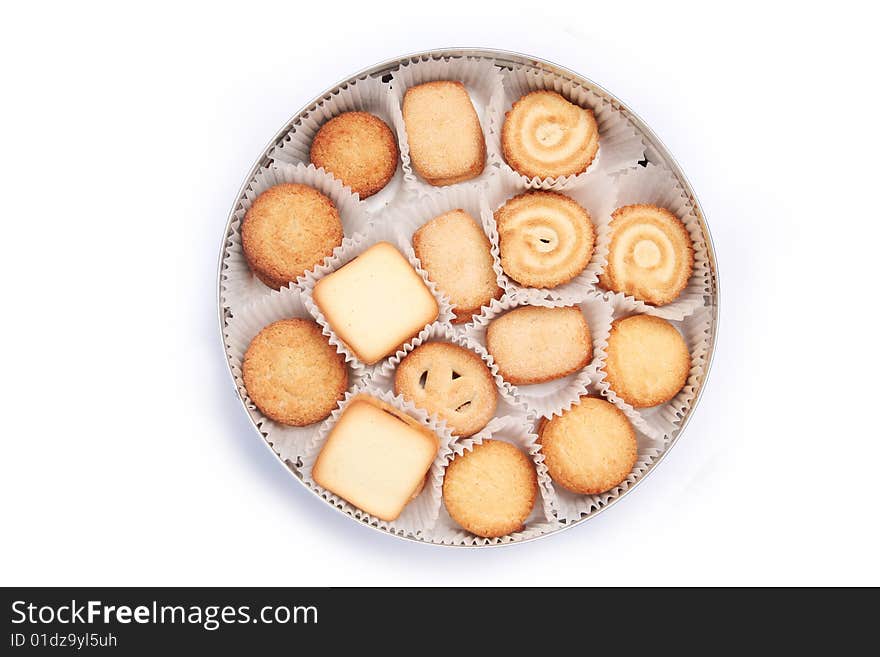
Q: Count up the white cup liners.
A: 15